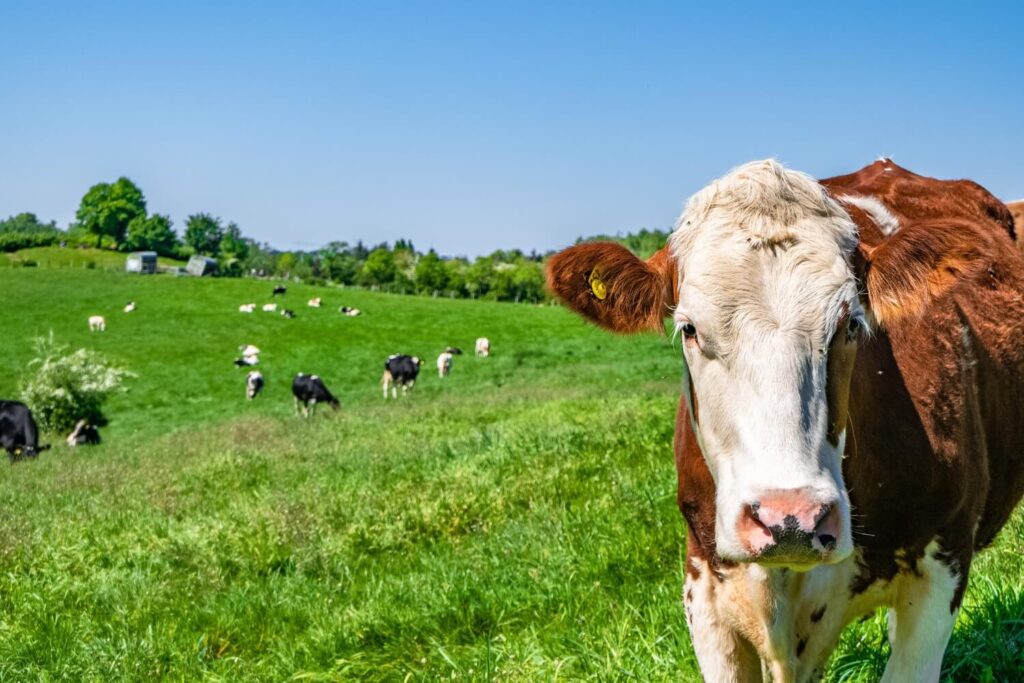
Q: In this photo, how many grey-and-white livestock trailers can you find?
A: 2